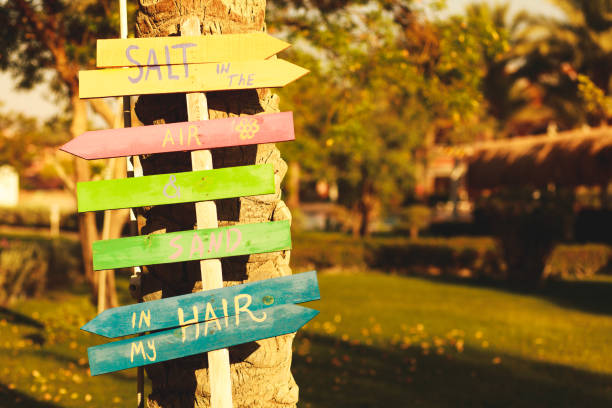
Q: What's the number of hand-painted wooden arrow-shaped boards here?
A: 5